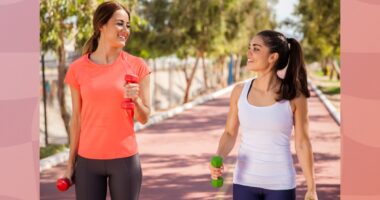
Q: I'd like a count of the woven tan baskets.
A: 0